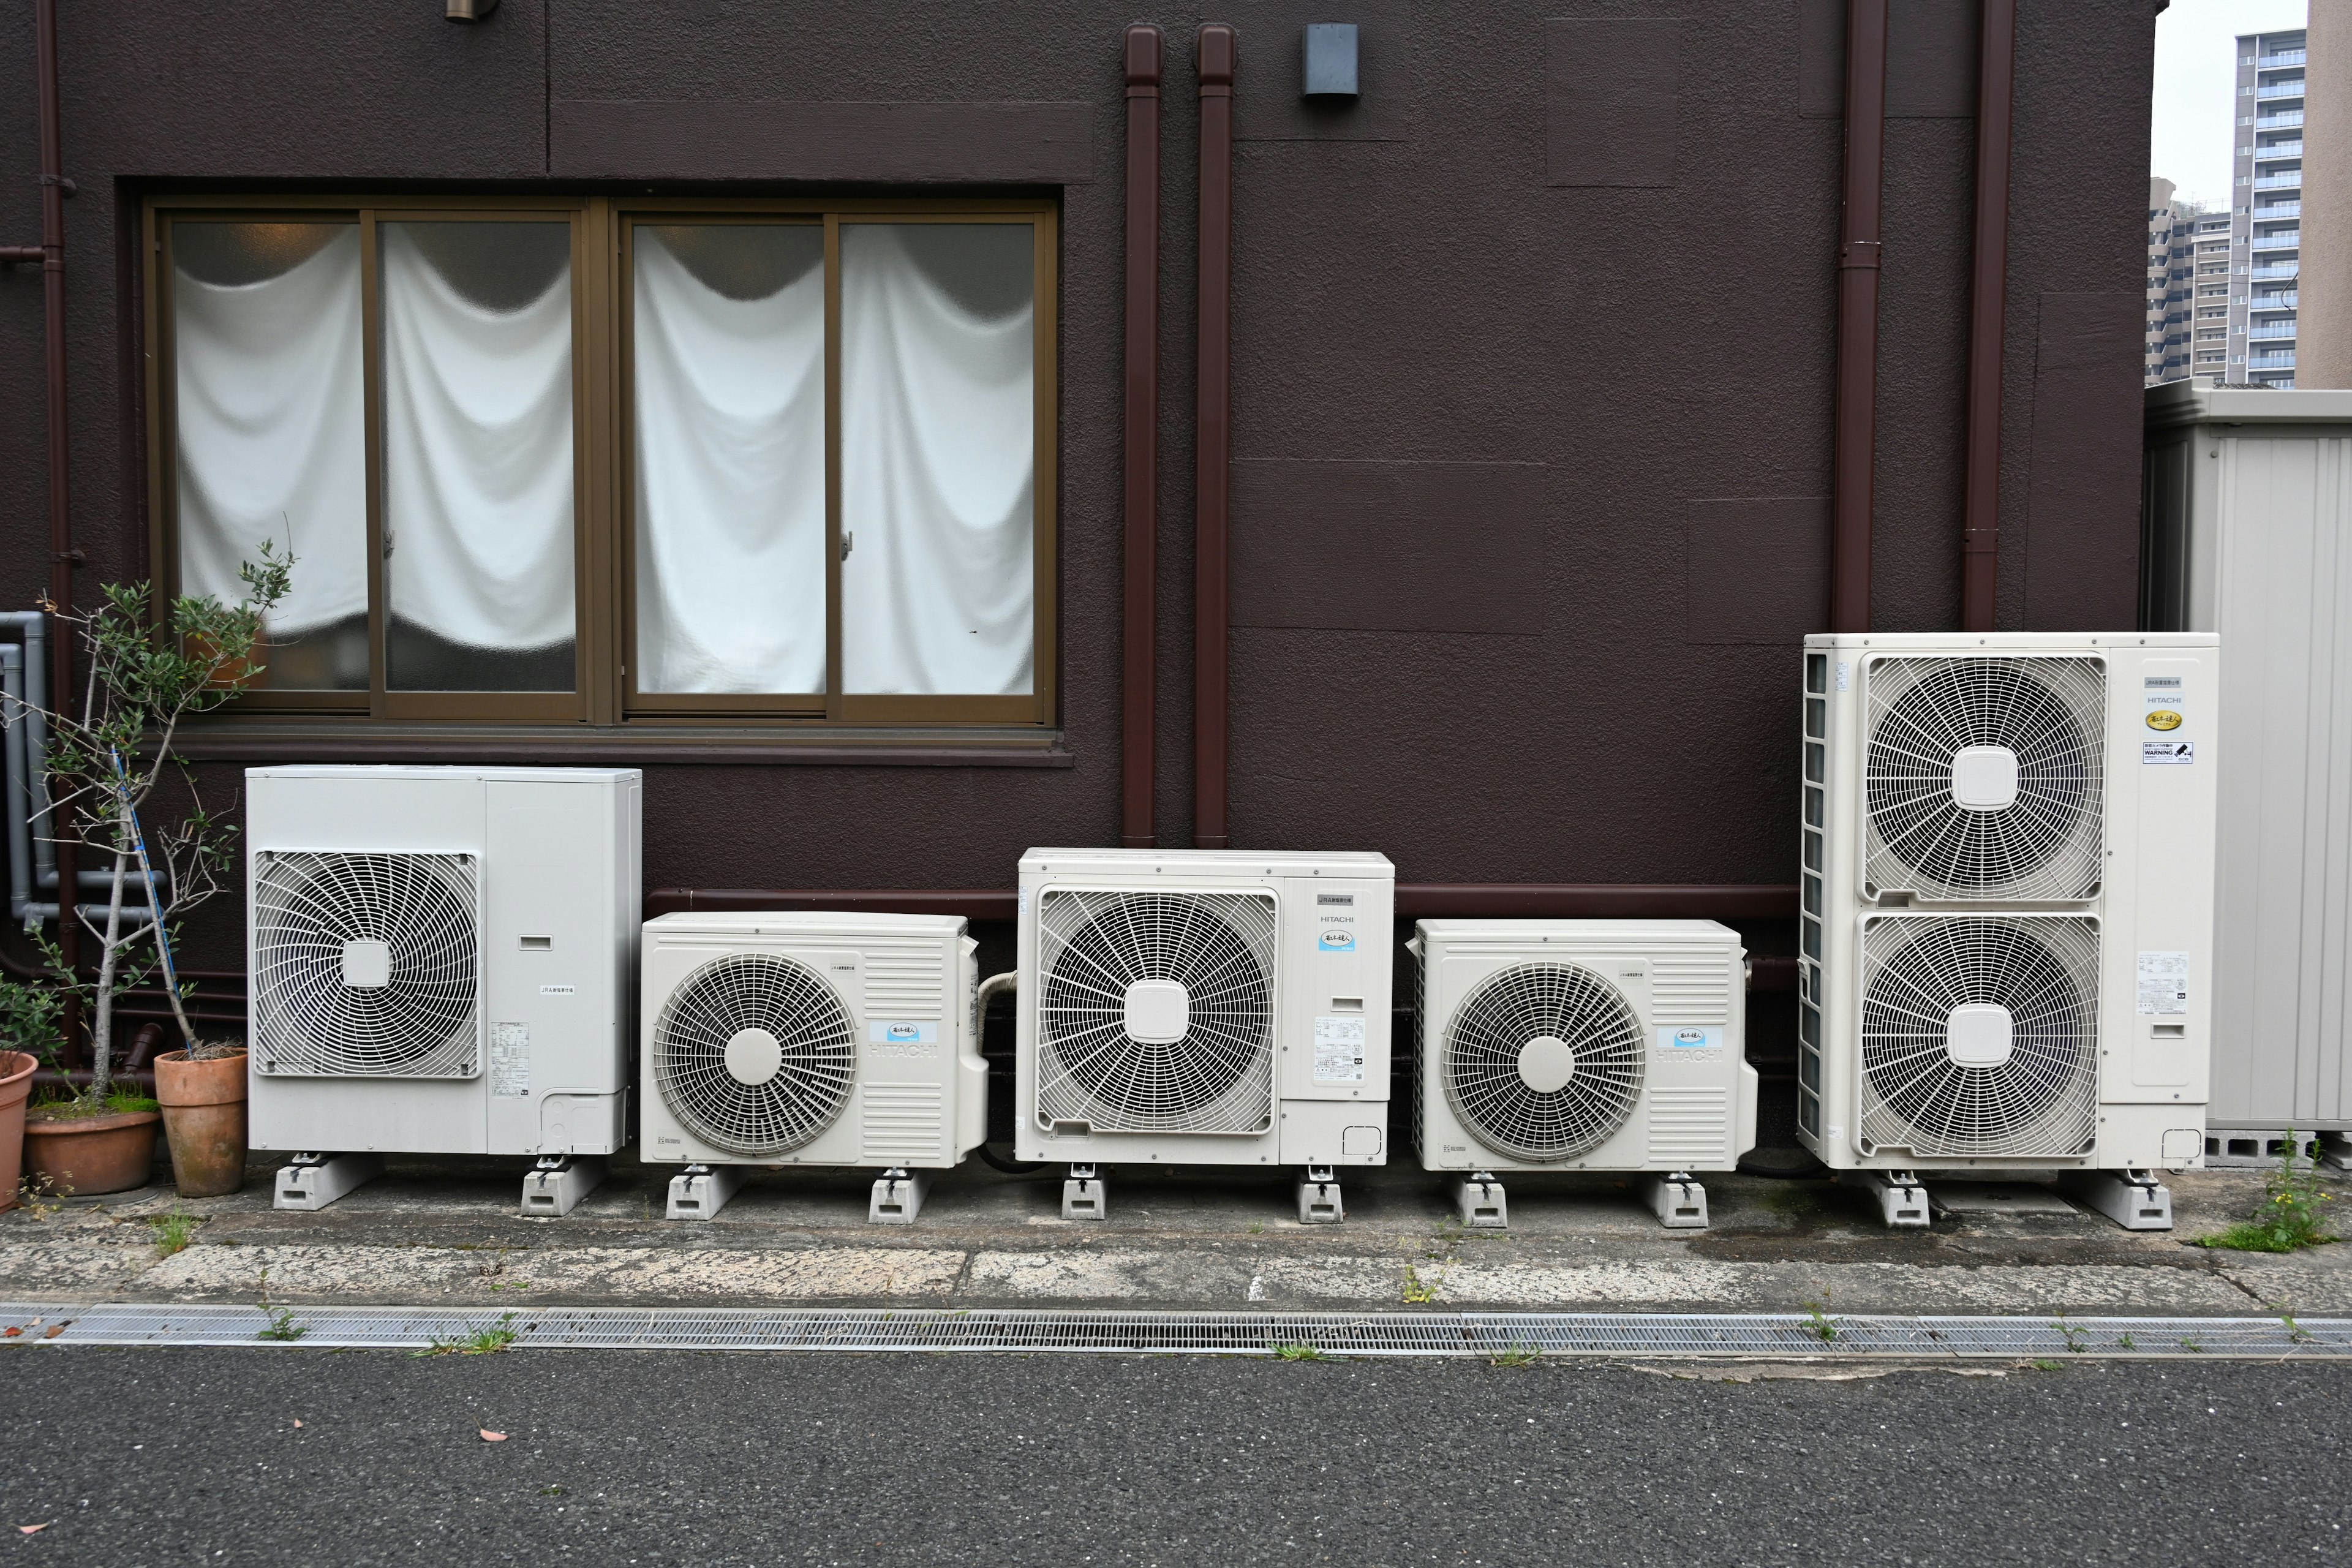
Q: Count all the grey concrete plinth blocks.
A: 10